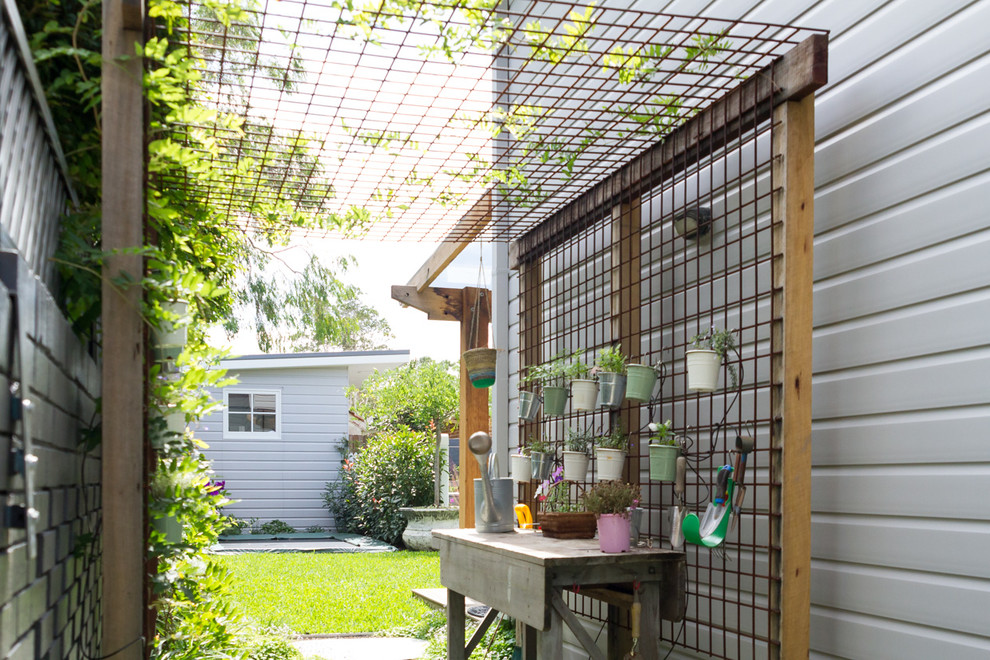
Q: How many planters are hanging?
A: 12